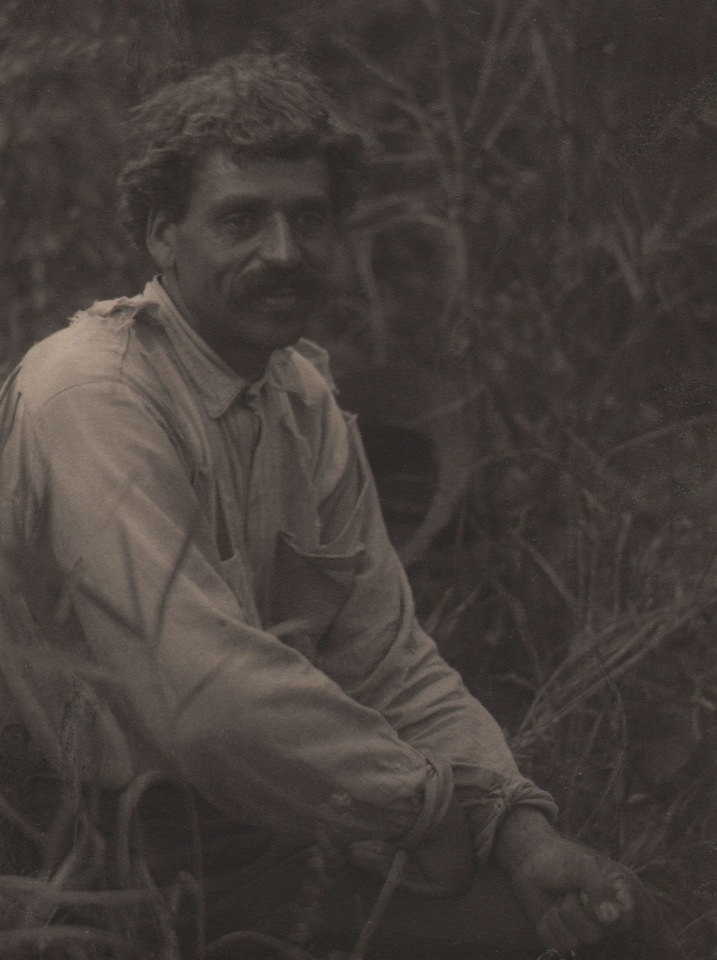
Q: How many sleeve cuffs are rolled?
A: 2